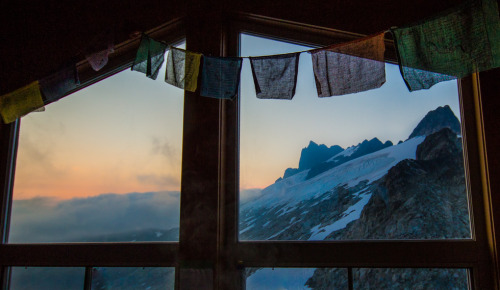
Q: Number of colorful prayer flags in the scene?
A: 9